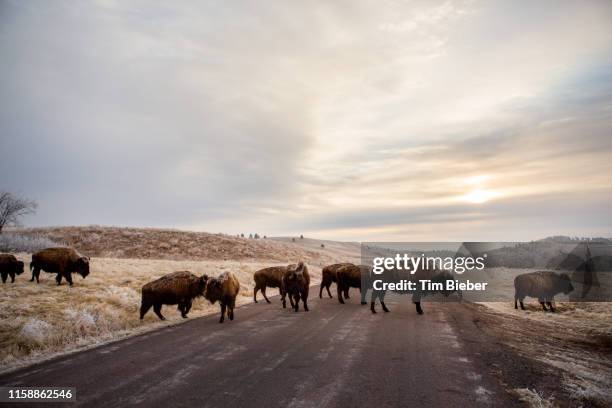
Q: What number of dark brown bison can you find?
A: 10